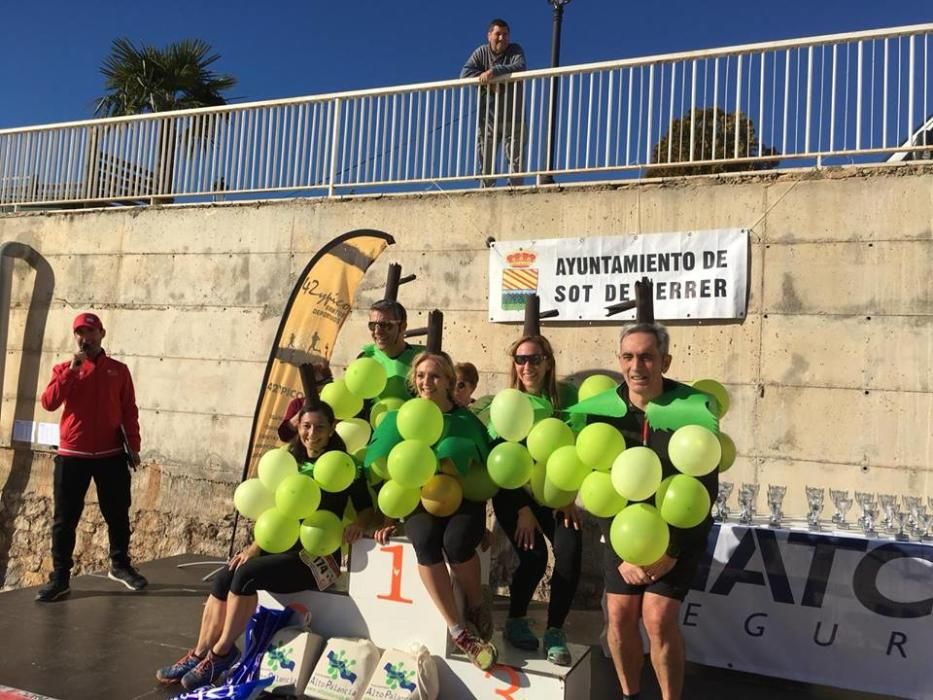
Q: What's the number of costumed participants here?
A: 5